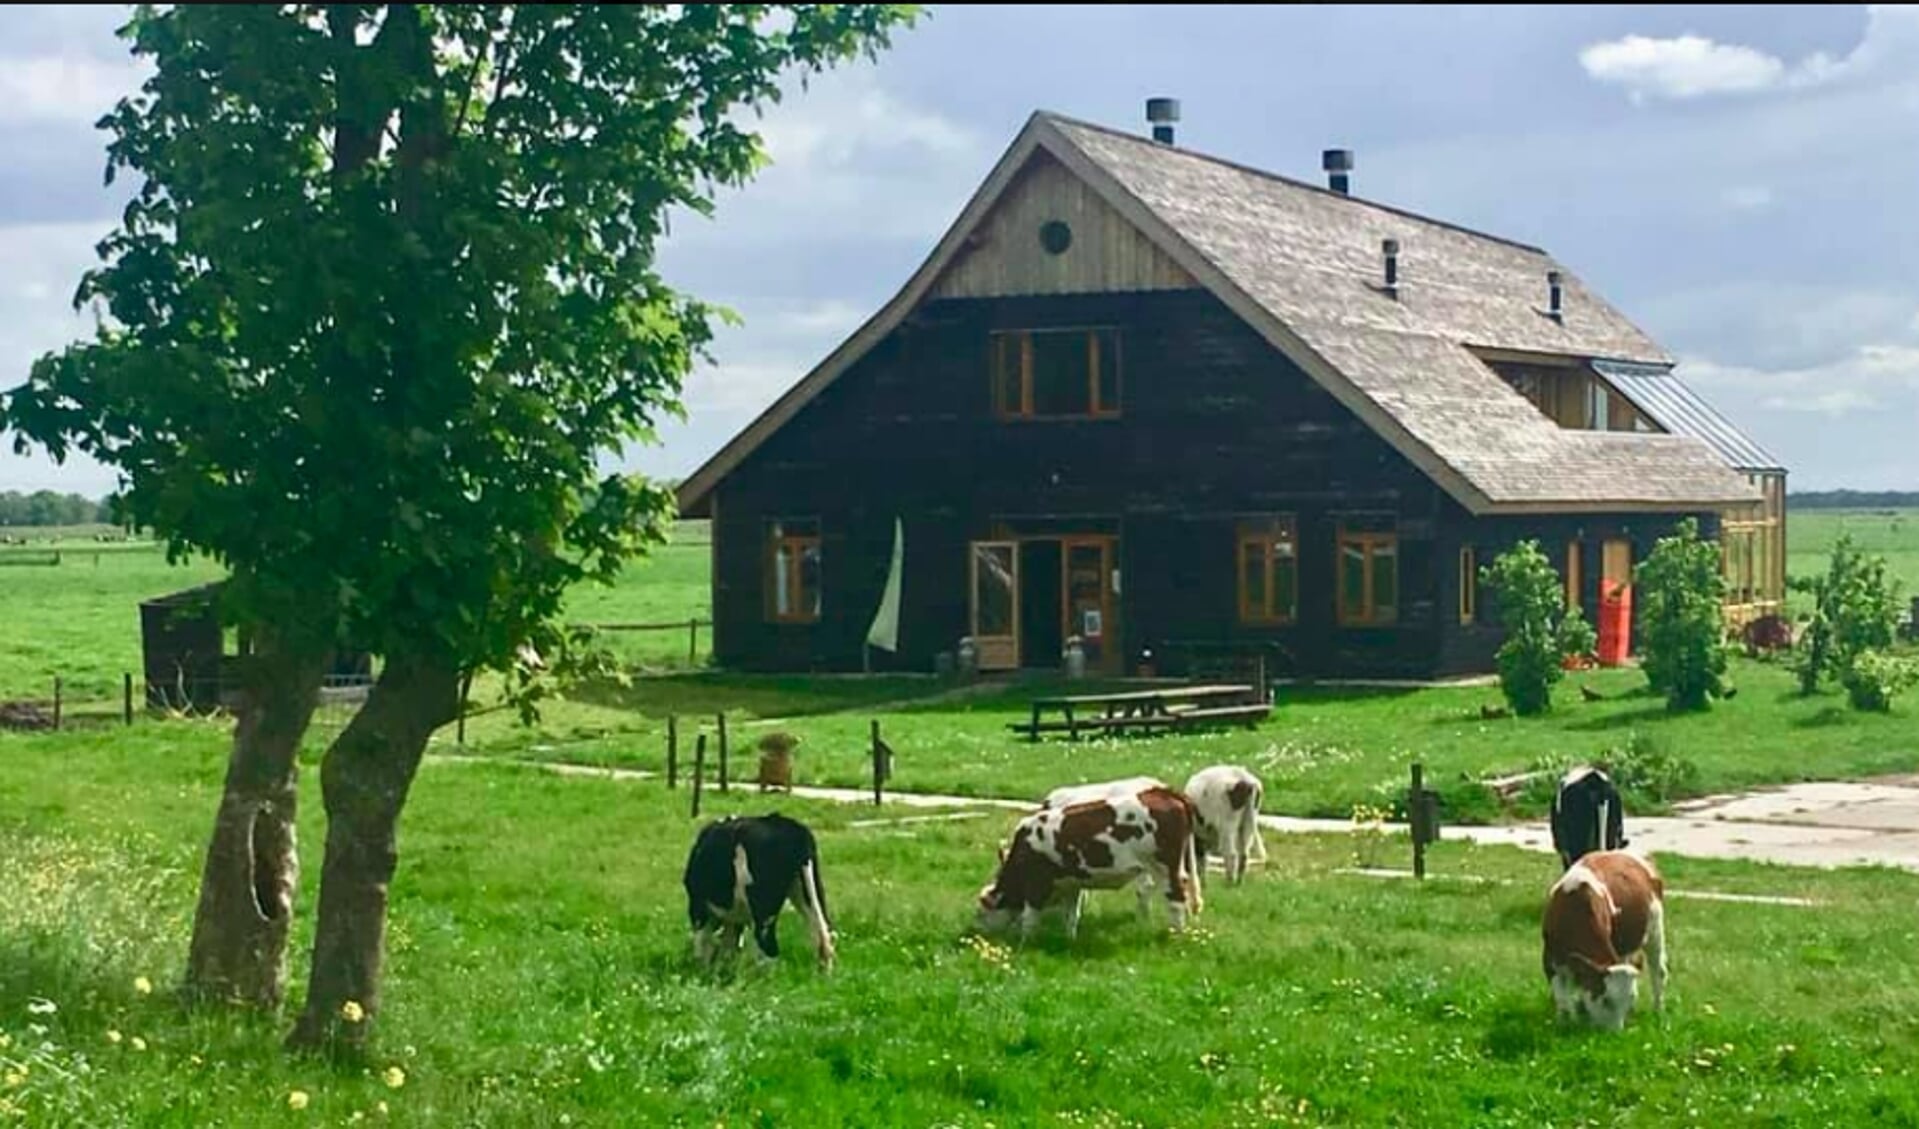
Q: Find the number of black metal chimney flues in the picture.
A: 4